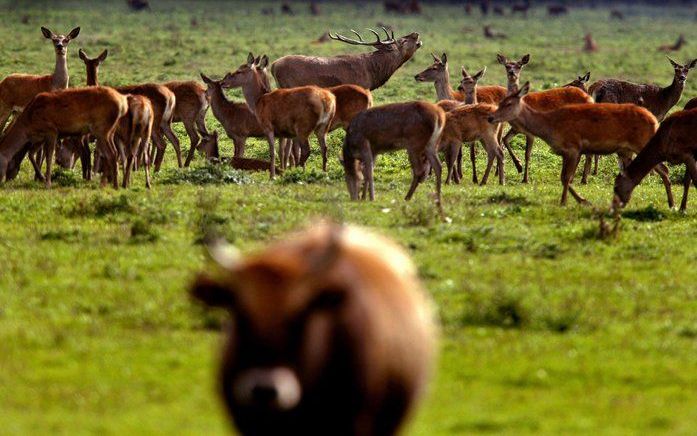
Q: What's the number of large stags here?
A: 1